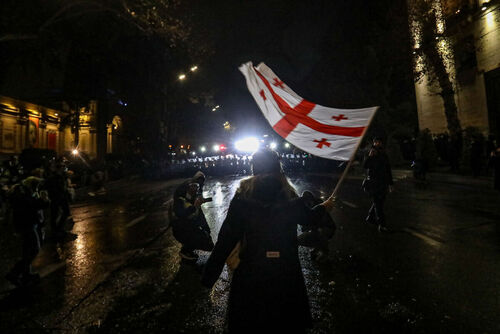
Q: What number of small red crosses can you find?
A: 4